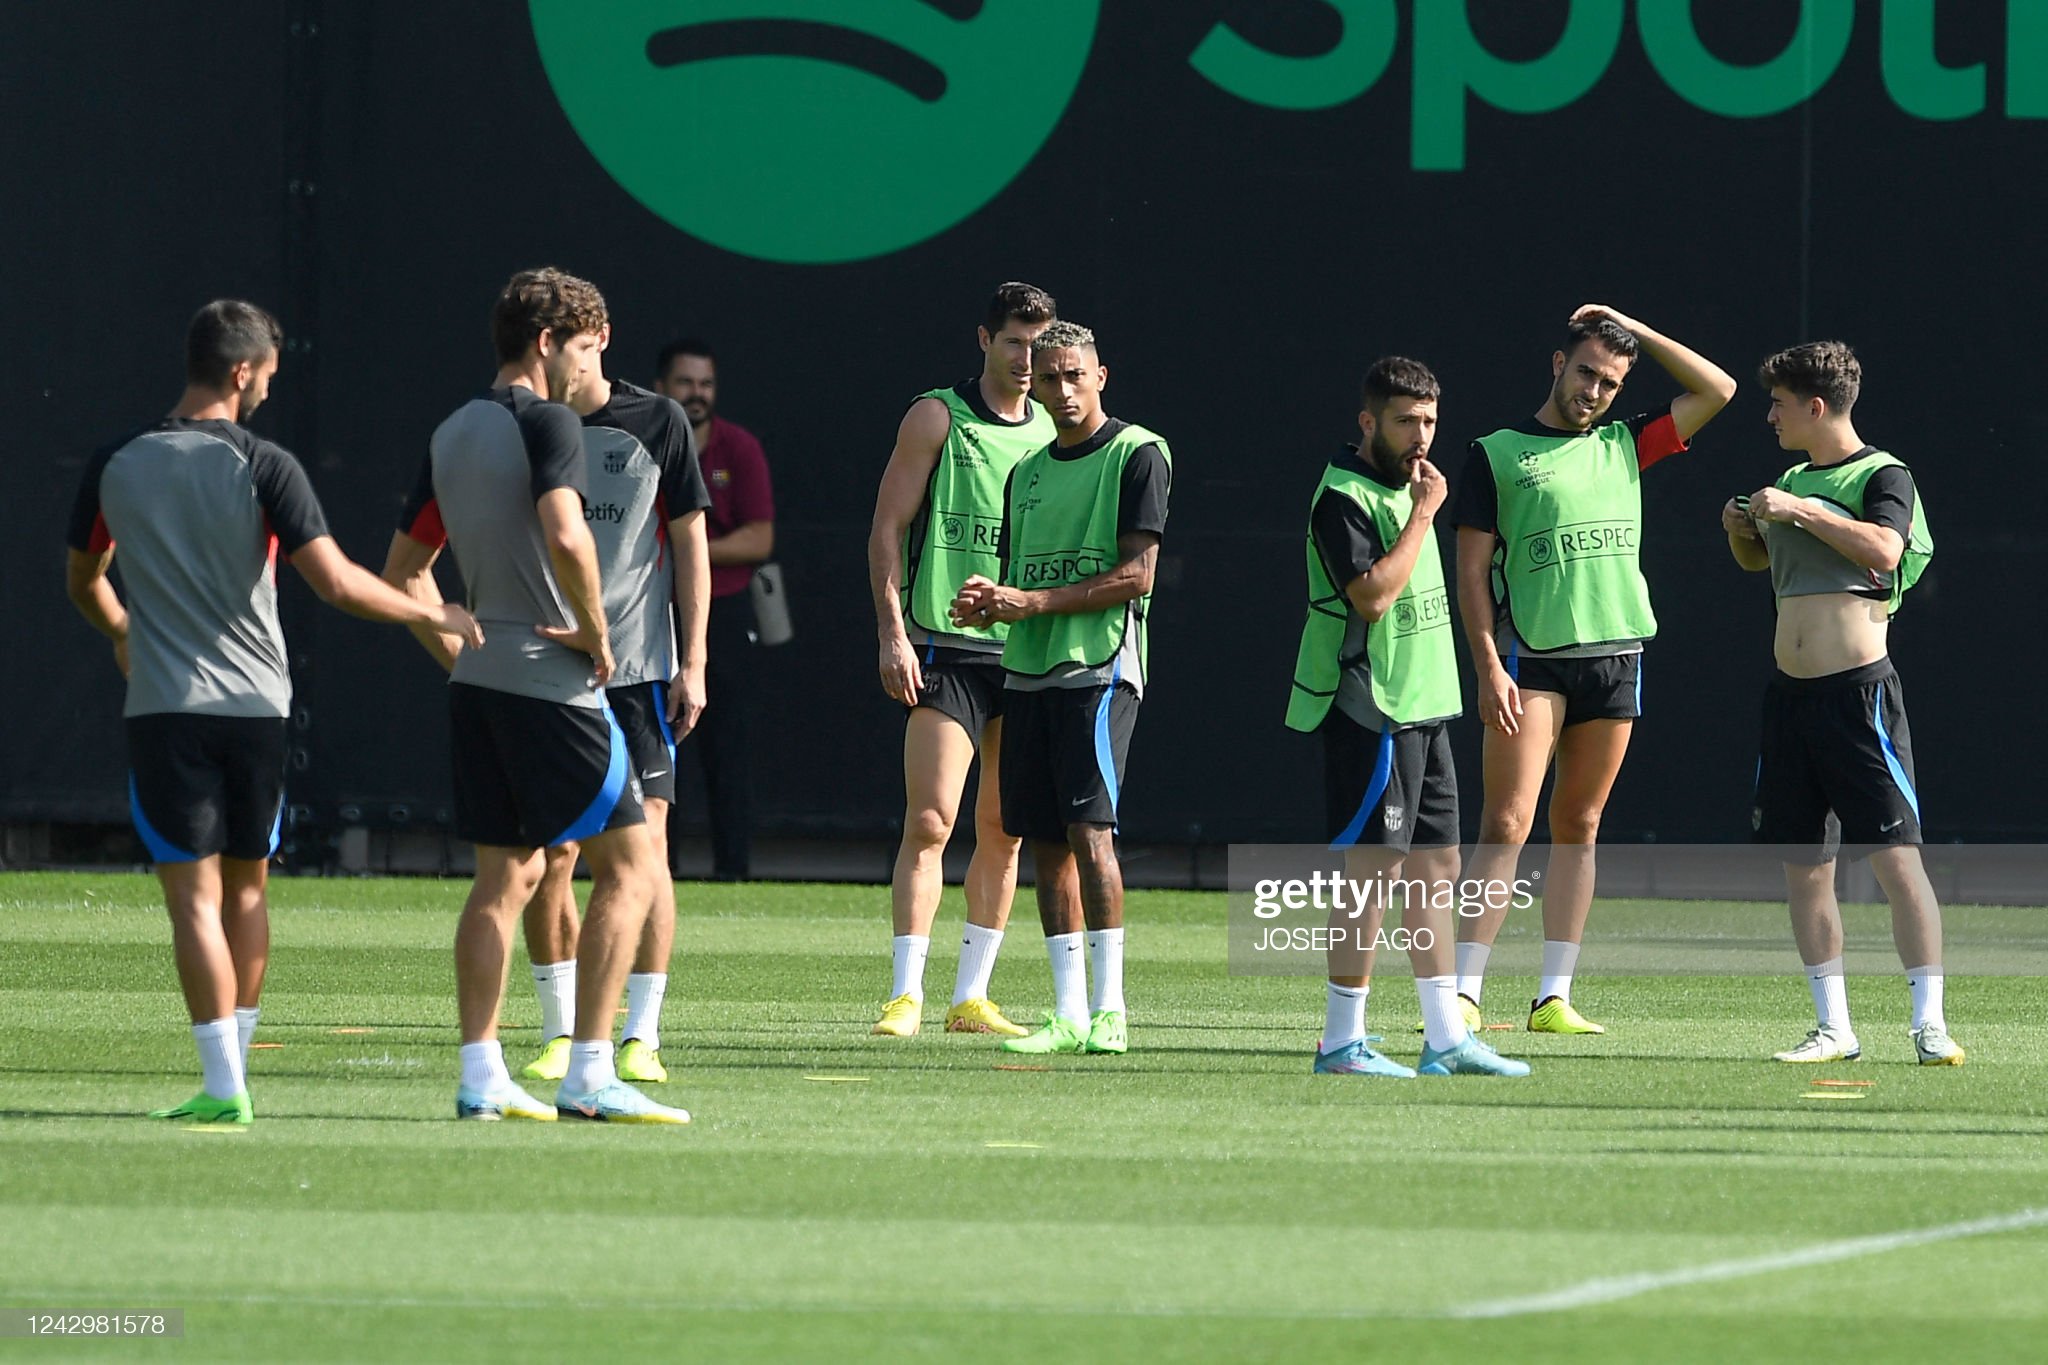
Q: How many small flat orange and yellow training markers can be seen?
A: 11